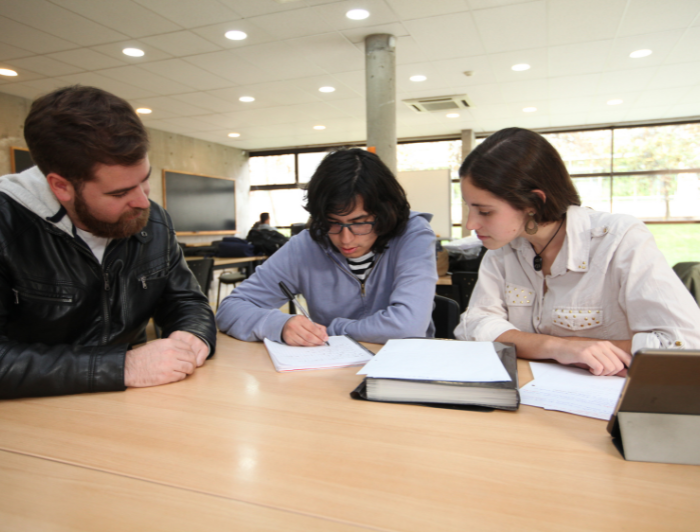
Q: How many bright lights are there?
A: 15